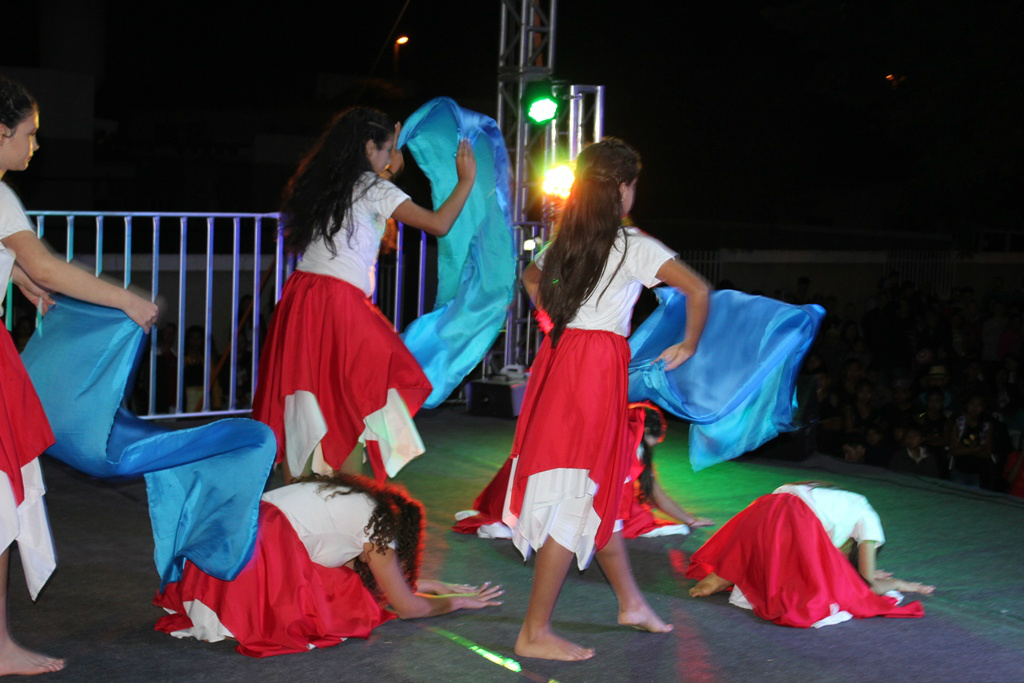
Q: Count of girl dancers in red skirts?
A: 6